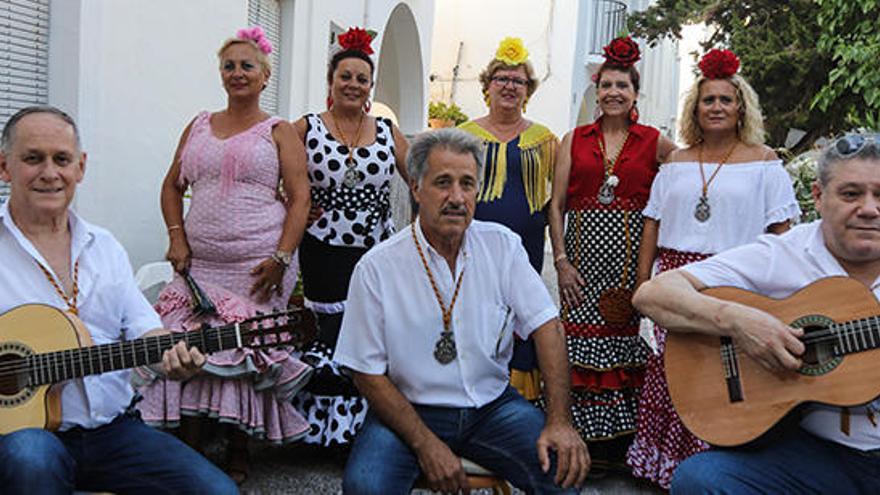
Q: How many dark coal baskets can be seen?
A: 0